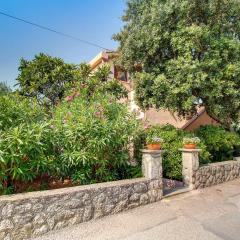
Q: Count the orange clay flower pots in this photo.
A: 2